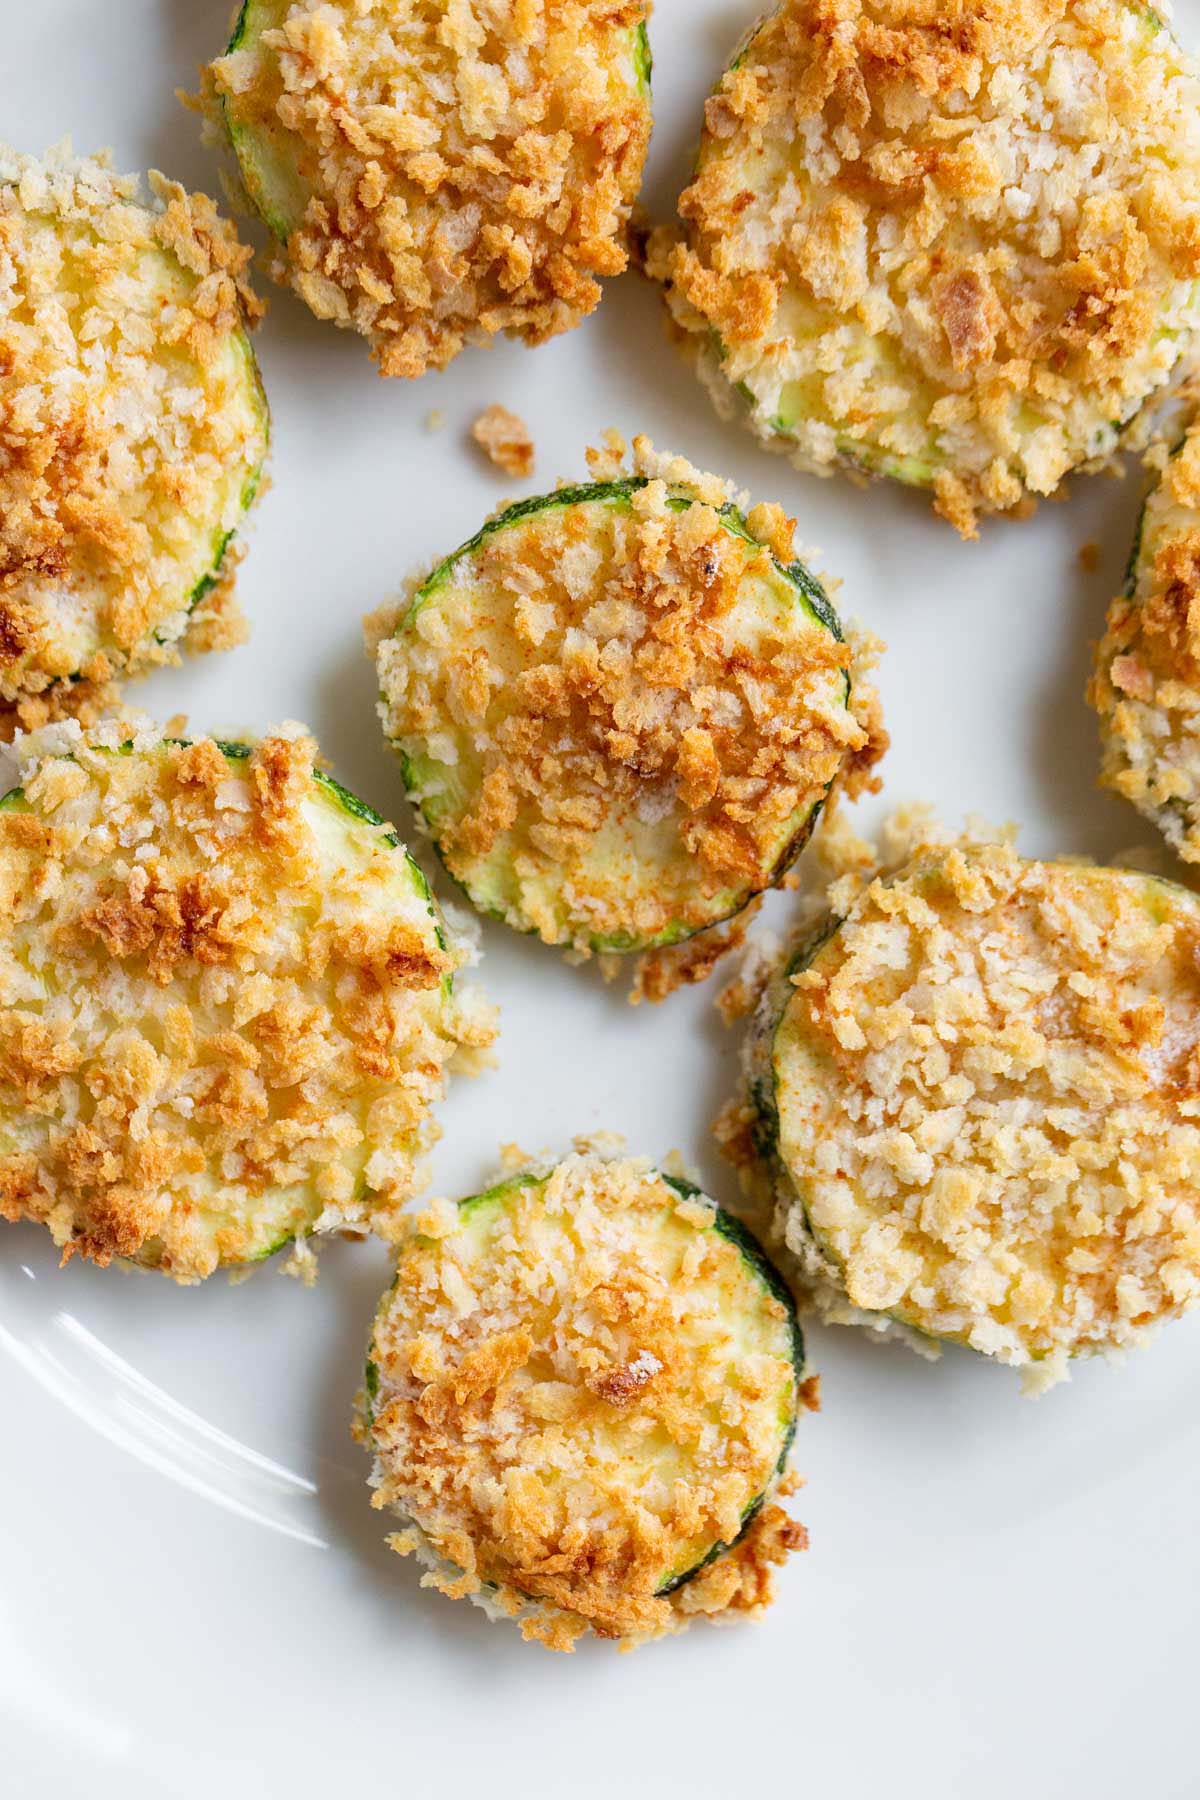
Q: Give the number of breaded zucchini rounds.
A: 8